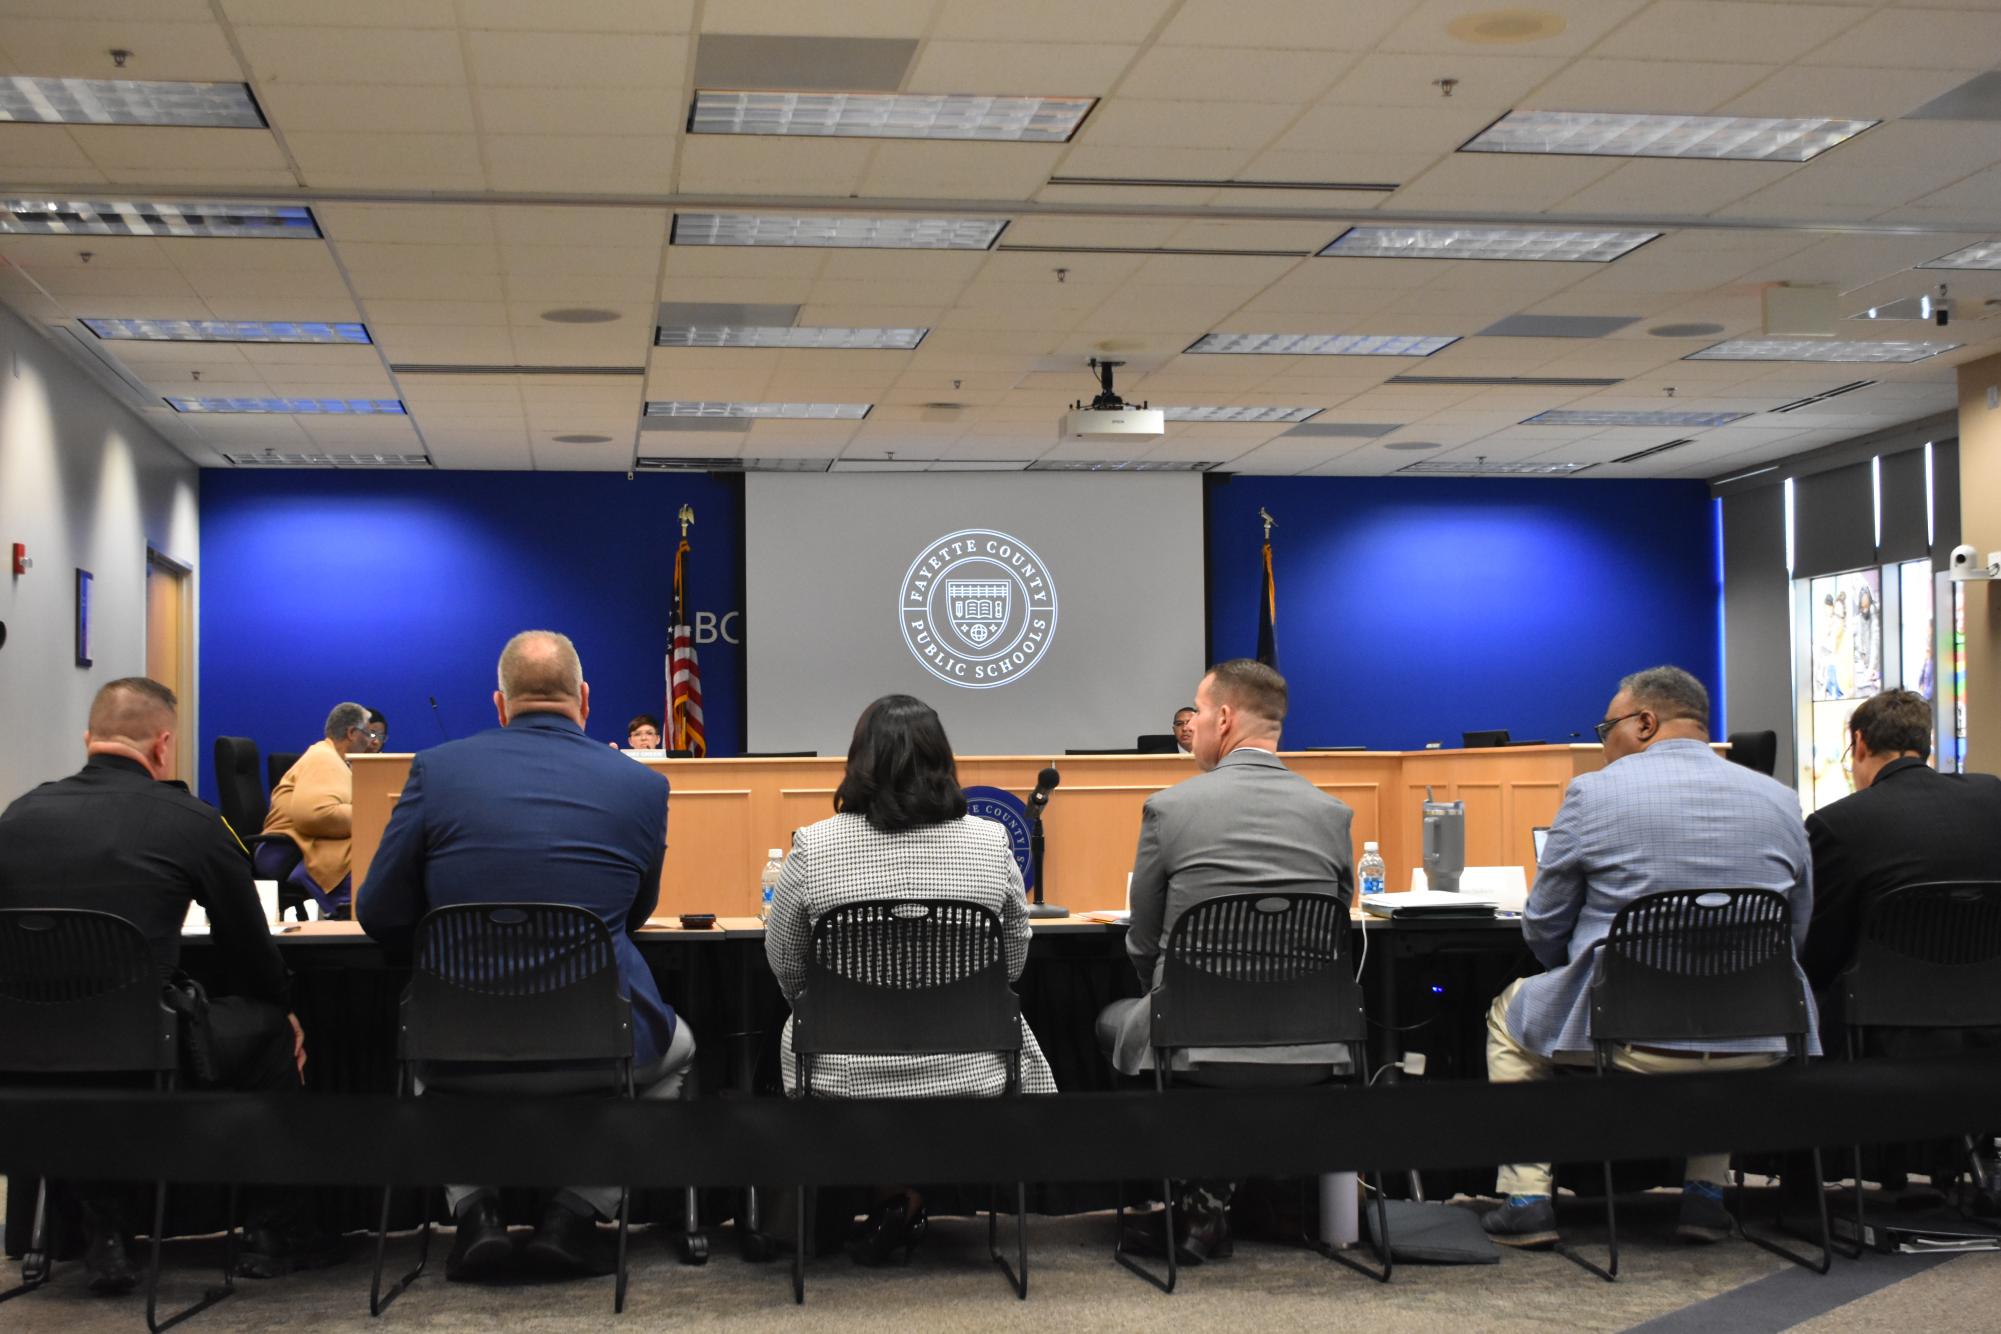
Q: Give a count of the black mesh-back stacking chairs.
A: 6